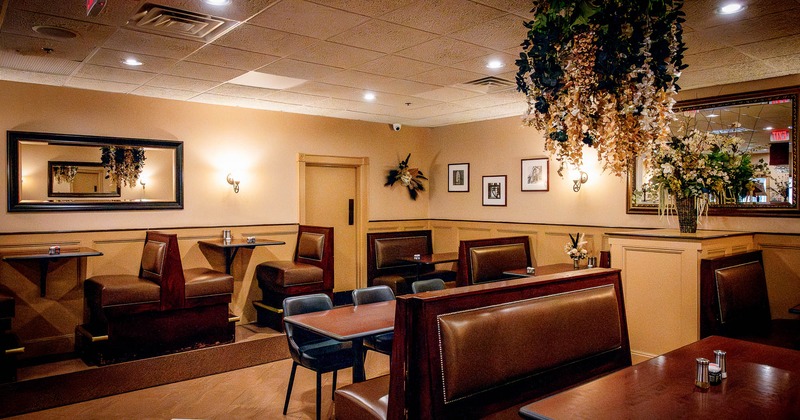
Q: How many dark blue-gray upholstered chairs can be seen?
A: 3